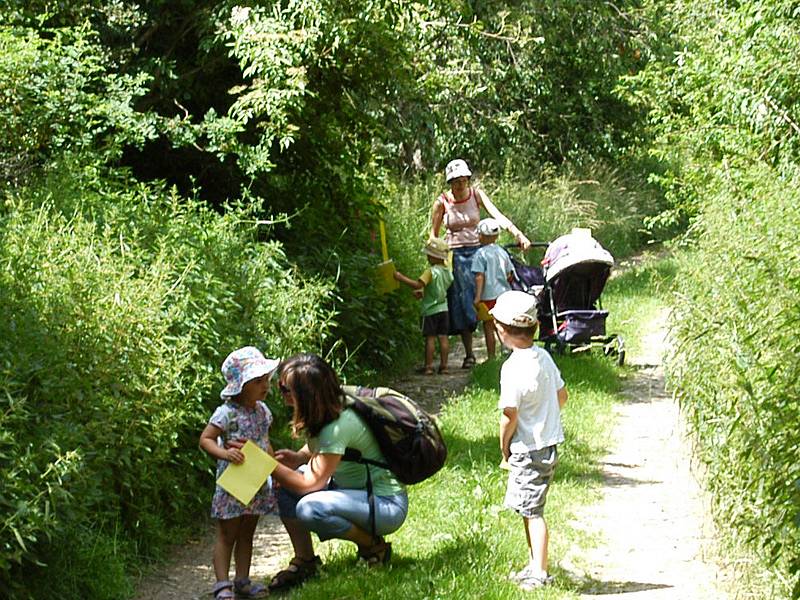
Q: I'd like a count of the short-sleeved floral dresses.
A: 1